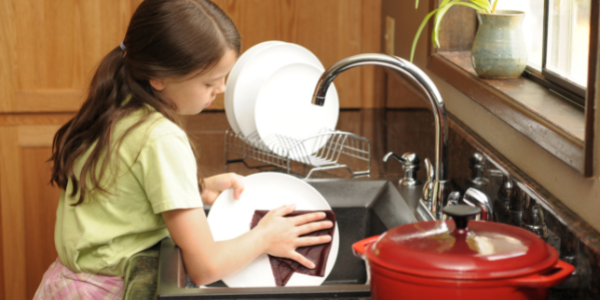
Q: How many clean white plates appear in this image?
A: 3